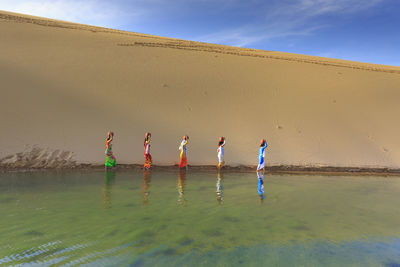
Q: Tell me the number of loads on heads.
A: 5